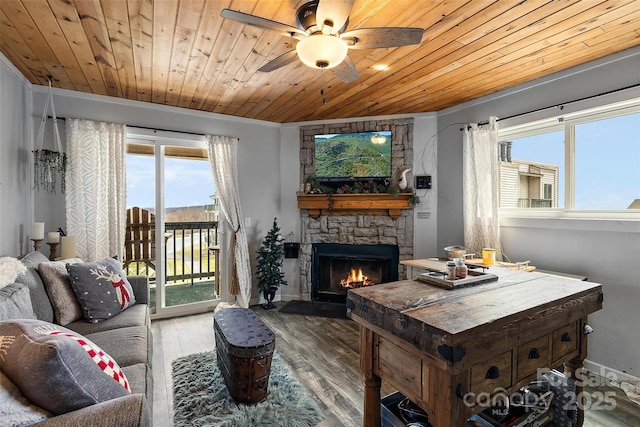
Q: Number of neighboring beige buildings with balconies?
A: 1